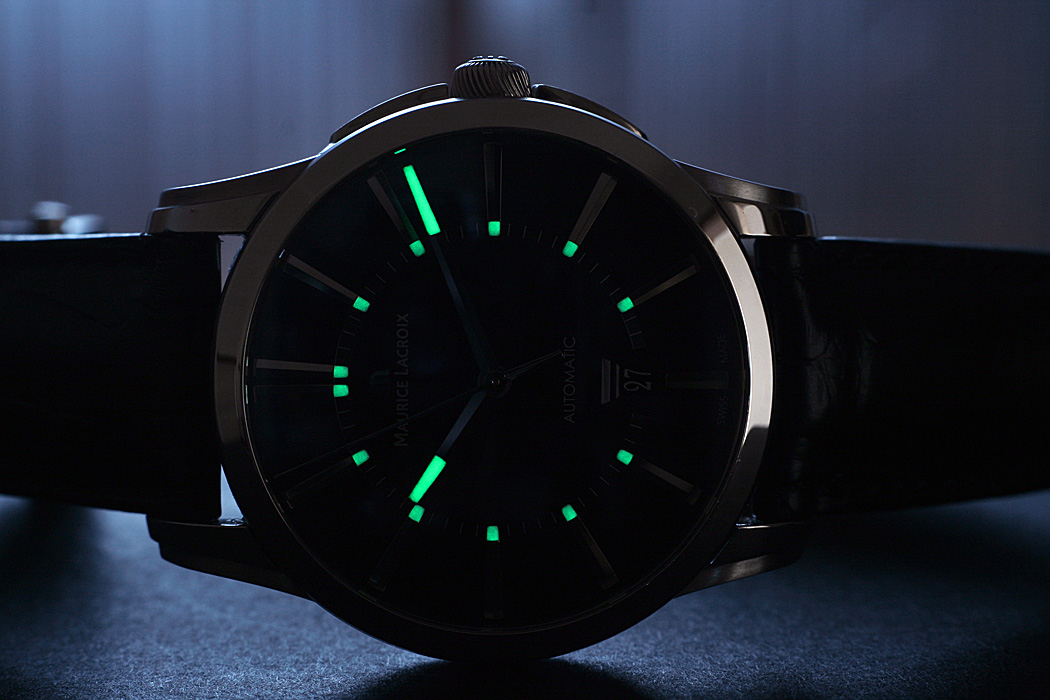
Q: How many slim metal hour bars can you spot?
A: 13